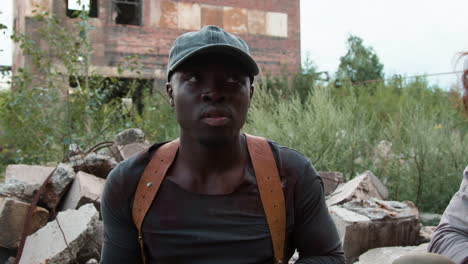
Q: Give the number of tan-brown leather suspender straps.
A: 2